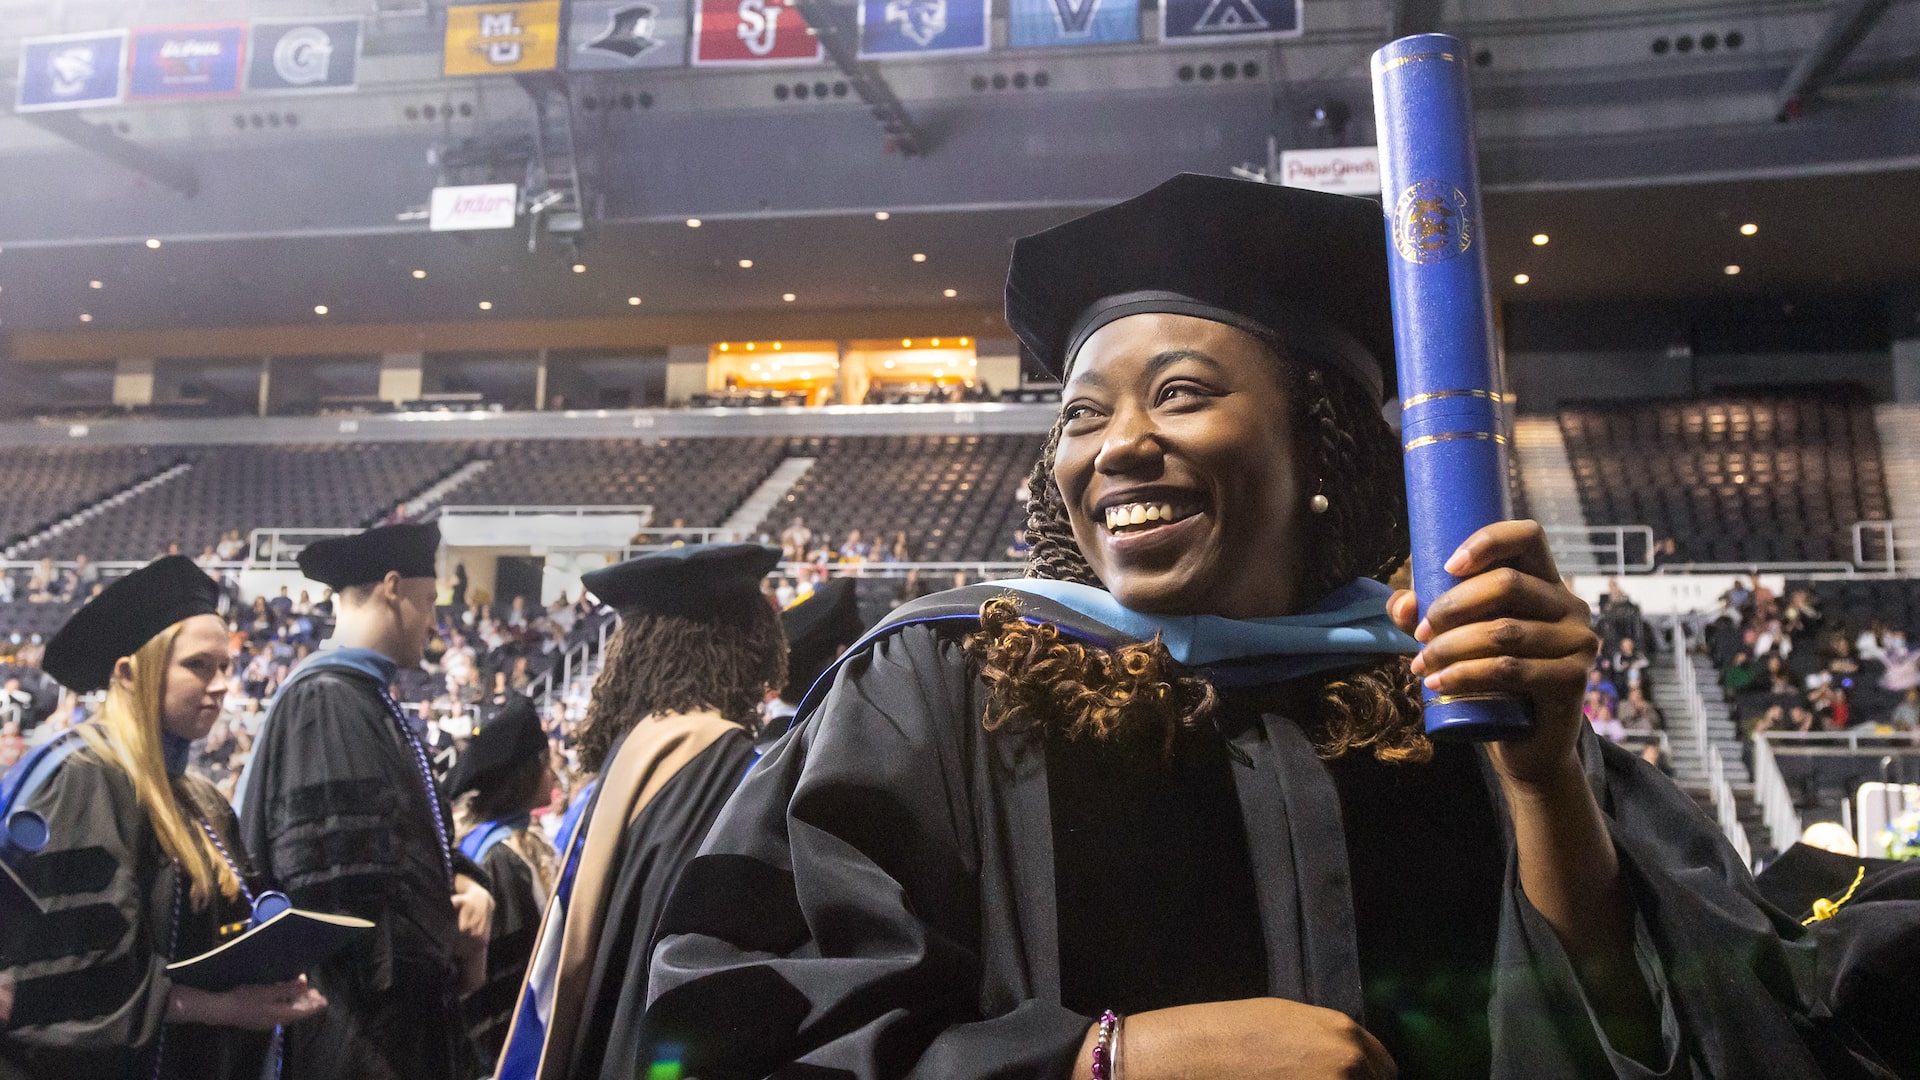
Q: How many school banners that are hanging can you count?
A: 9